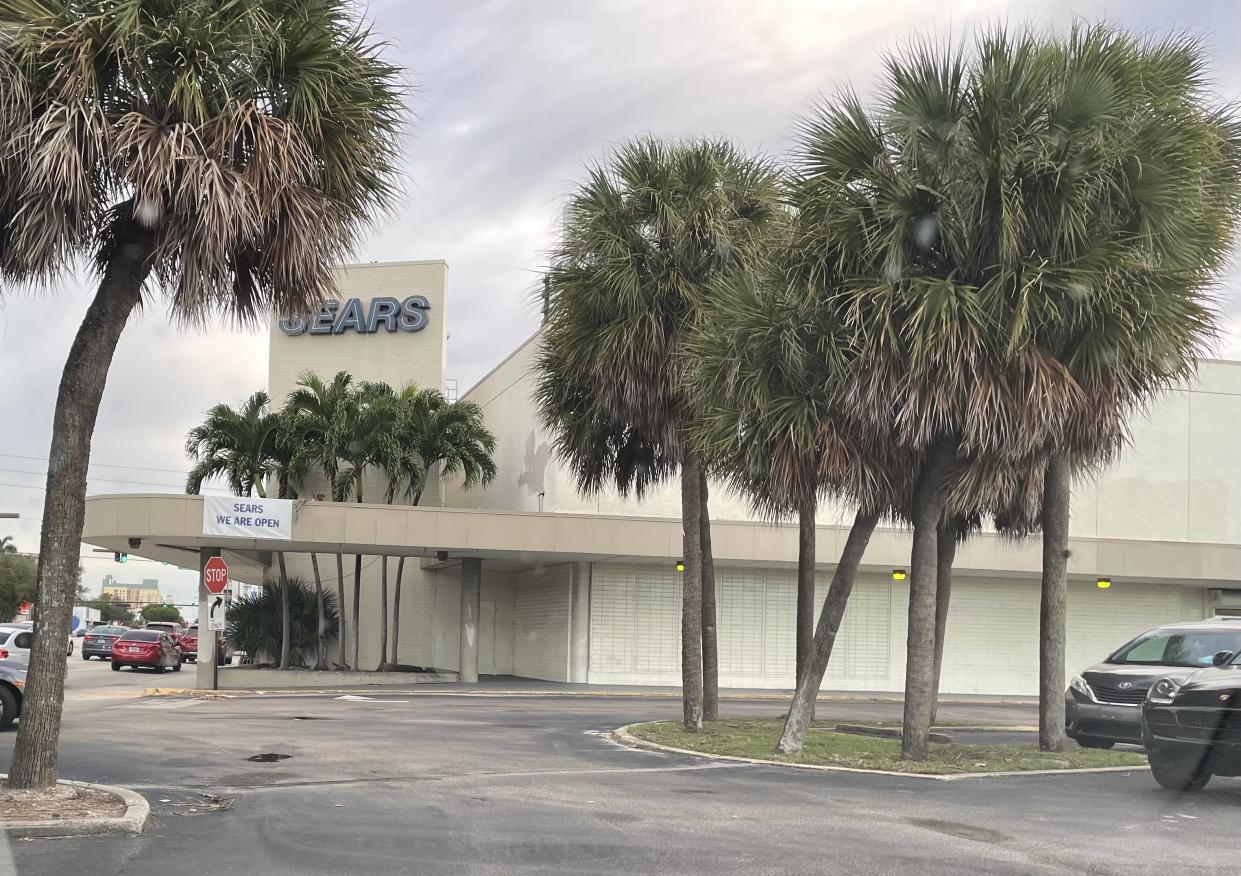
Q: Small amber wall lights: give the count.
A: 3